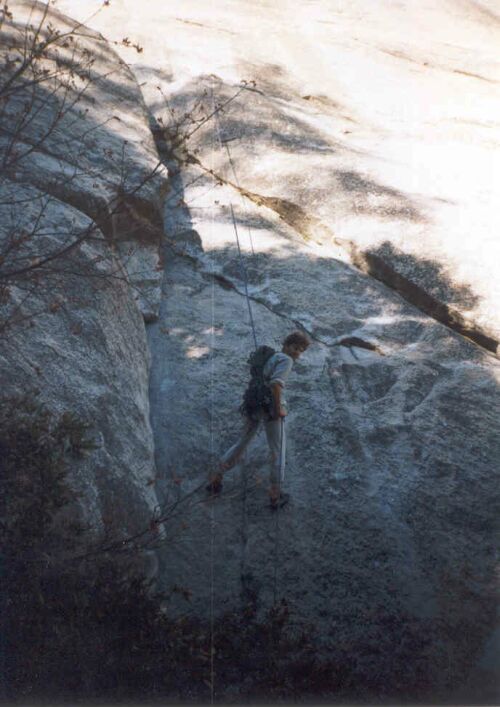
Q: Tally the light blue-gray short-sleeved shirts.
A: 1